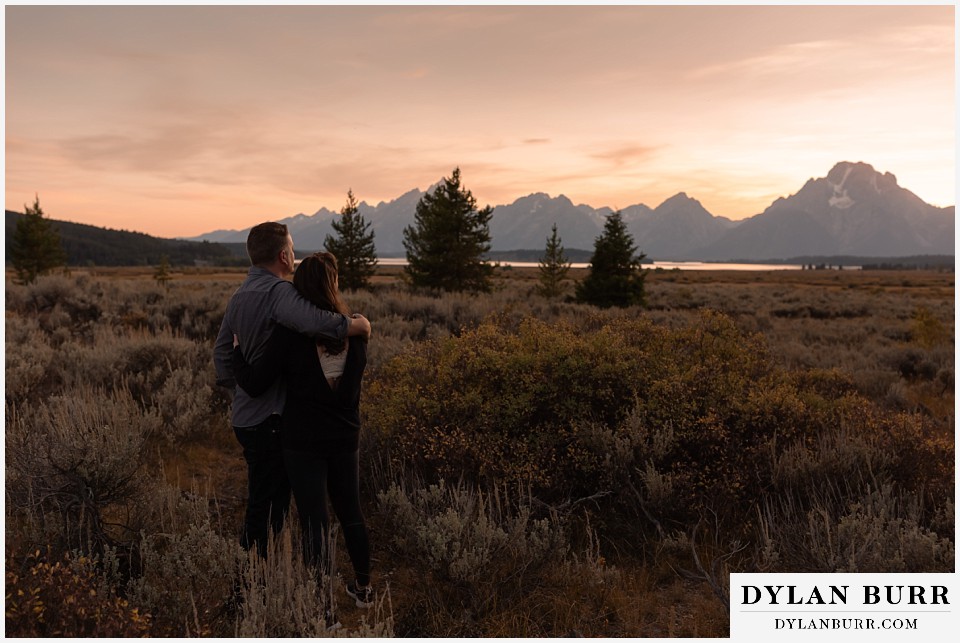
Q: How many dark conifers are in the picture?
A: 5